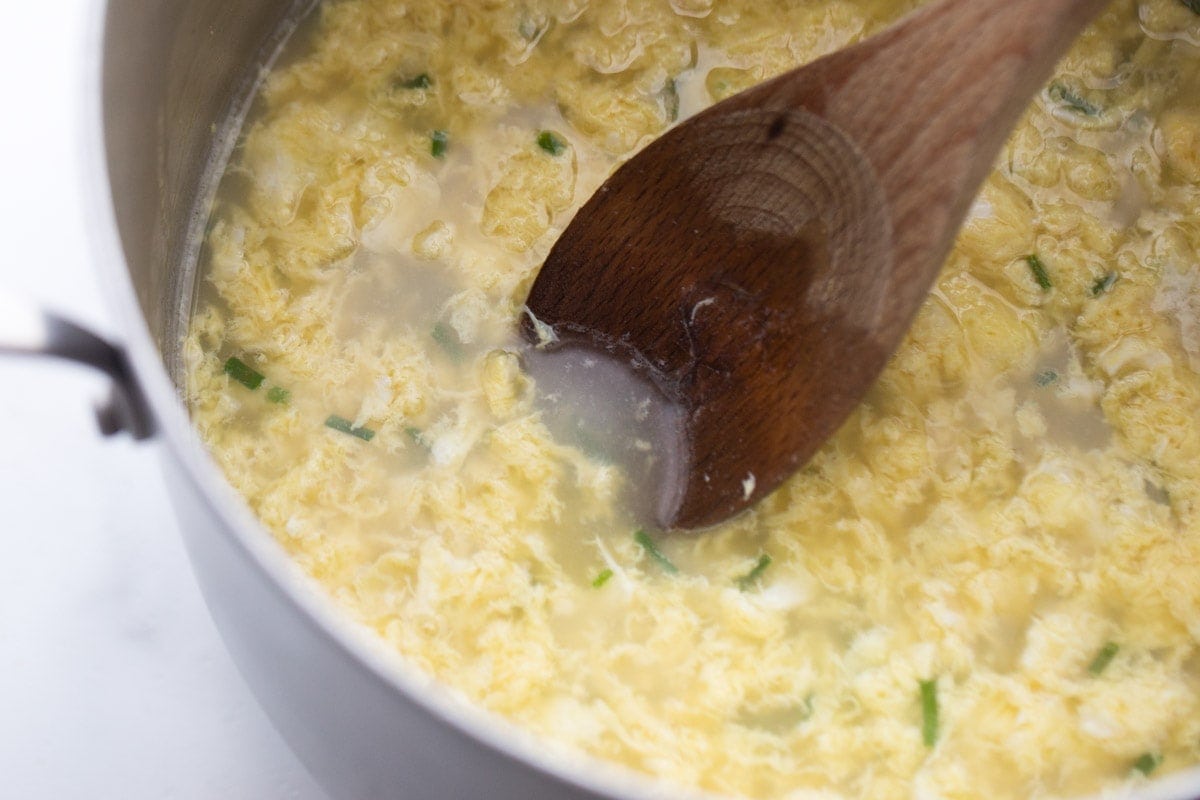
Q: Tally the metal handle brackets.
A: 1